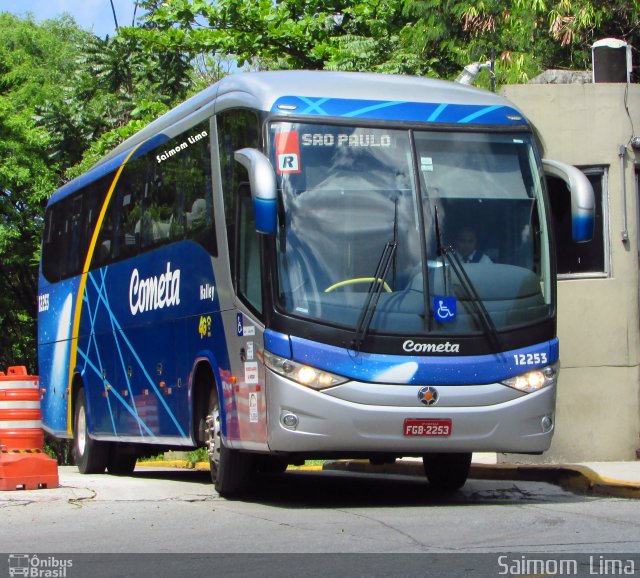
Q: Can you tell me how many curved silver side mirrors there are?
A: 2